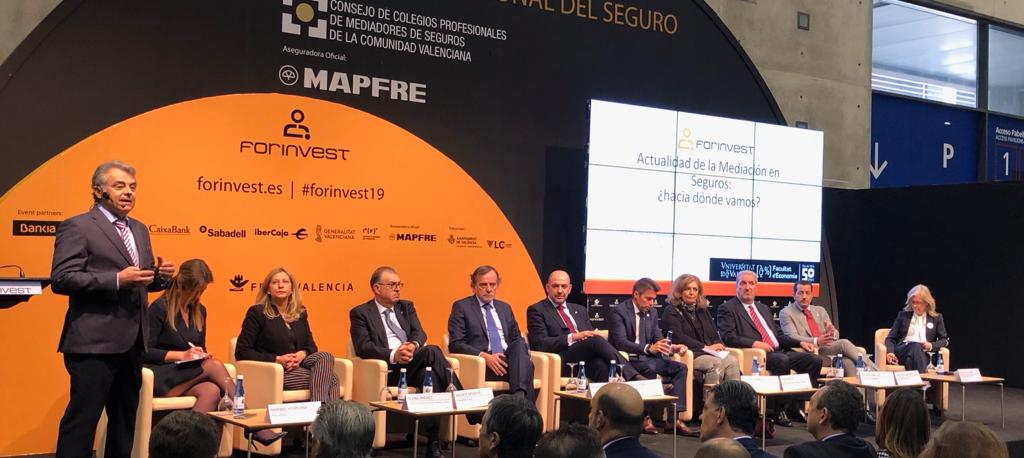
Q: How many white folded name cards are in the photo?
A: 10